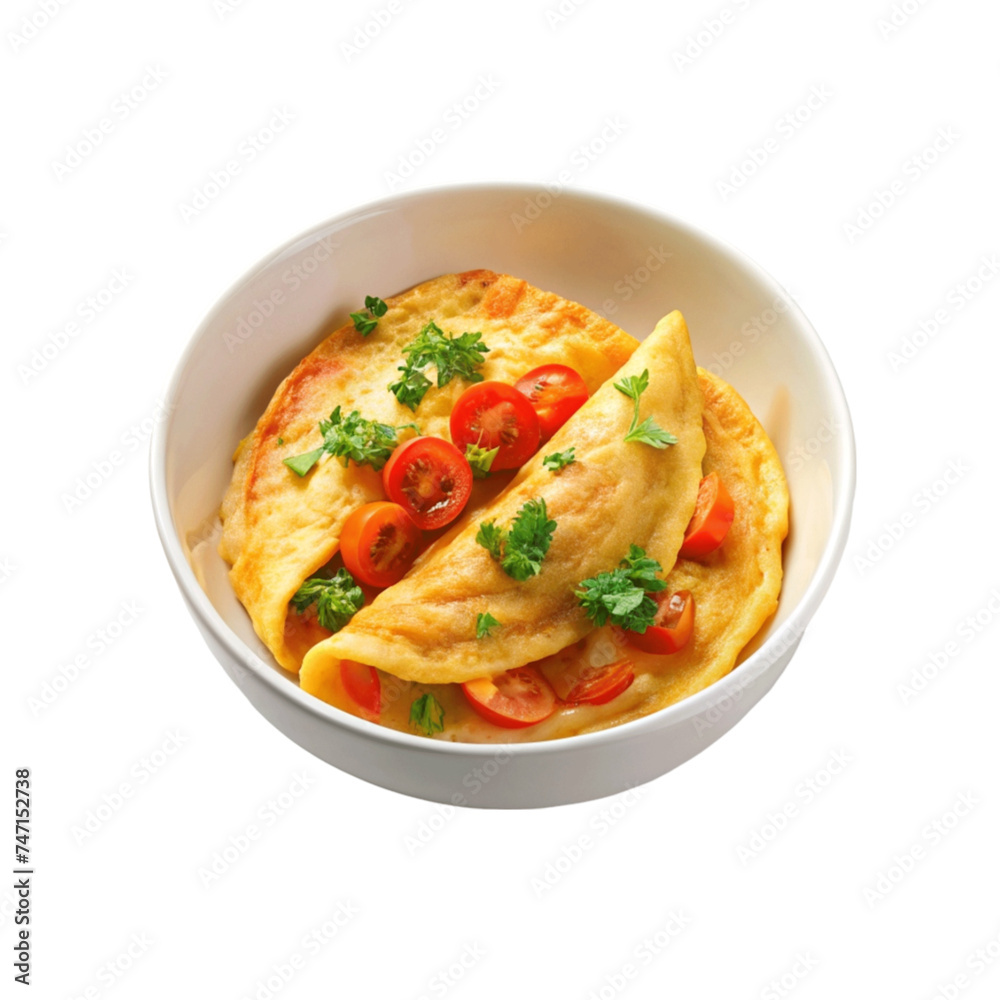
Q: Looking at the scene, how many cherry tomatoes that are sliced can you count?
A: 9